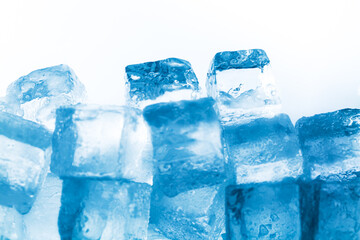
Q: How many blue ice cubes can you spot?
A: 13